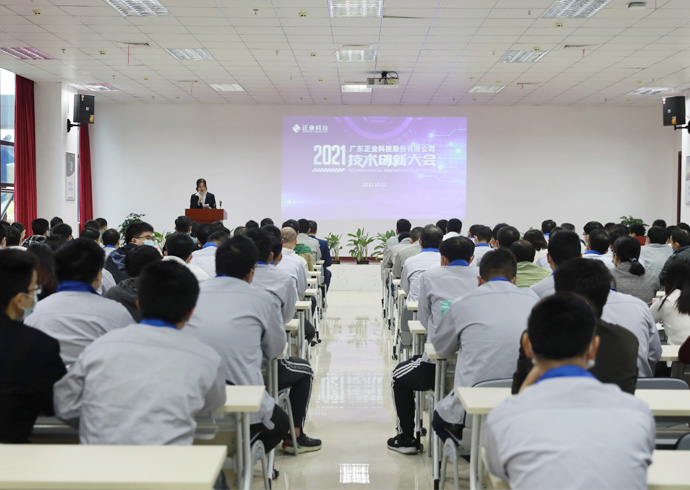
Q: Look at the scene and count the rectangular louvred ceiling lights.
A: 12